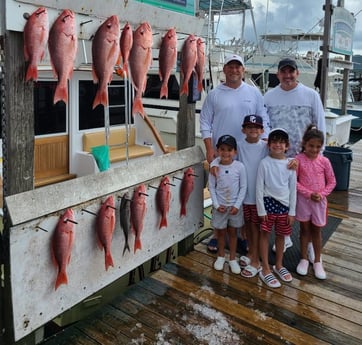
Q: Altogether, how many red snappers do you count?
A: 13